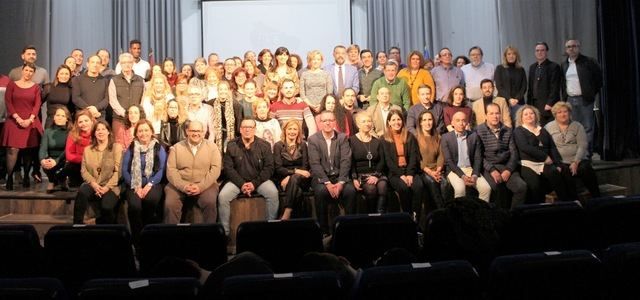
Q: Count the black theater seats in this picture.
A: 14